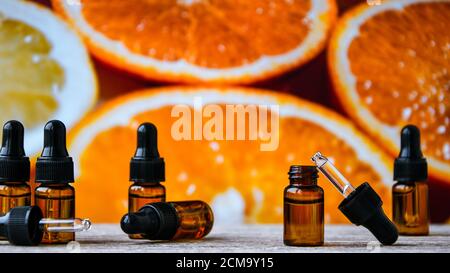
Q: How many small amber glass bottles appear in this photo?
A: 6